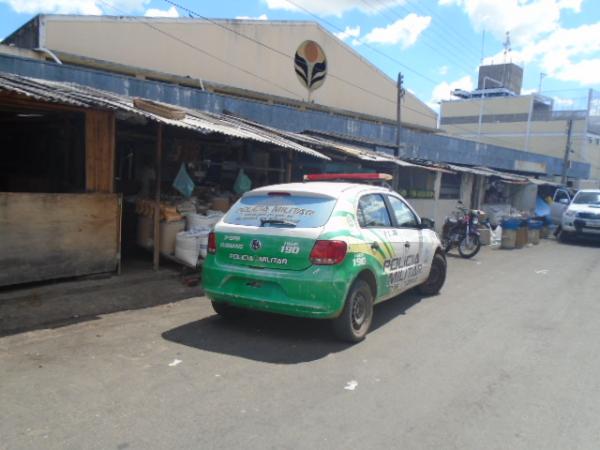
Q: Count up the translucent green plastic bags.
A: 2